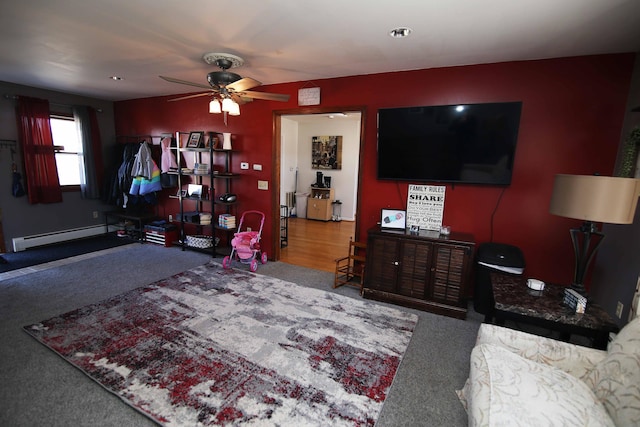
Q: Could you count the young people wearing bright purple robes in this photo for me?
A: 0